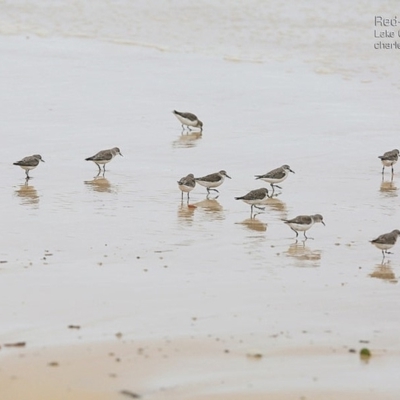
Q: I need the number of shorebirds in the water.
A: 10